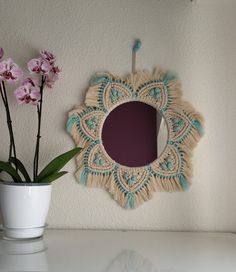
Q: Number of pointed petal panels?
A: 7